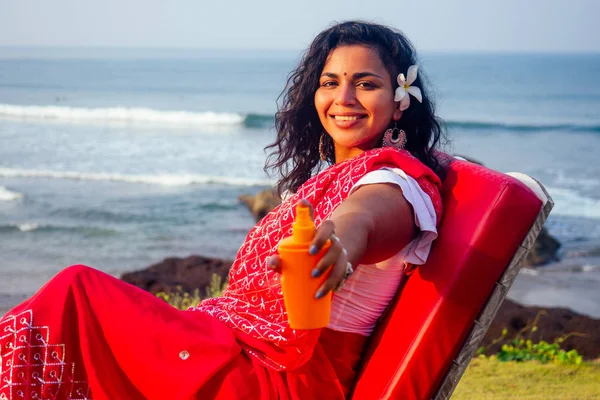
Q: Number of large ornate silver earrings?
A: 2